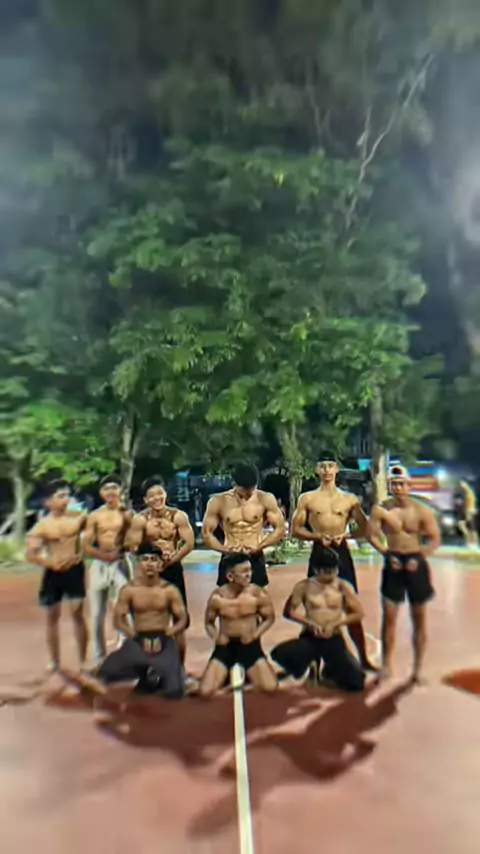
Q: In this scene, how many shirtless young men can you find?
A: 9